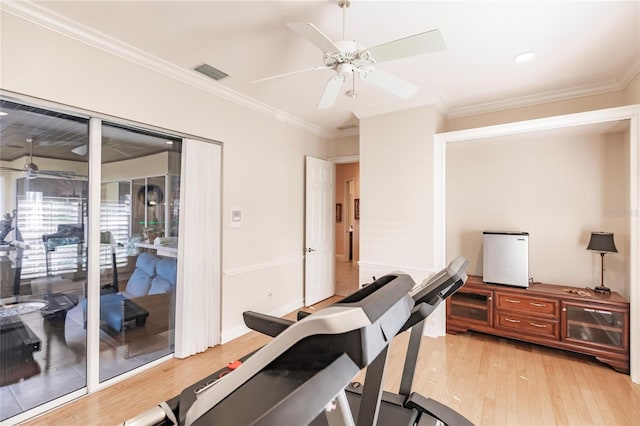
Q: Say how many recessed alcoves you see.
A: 1